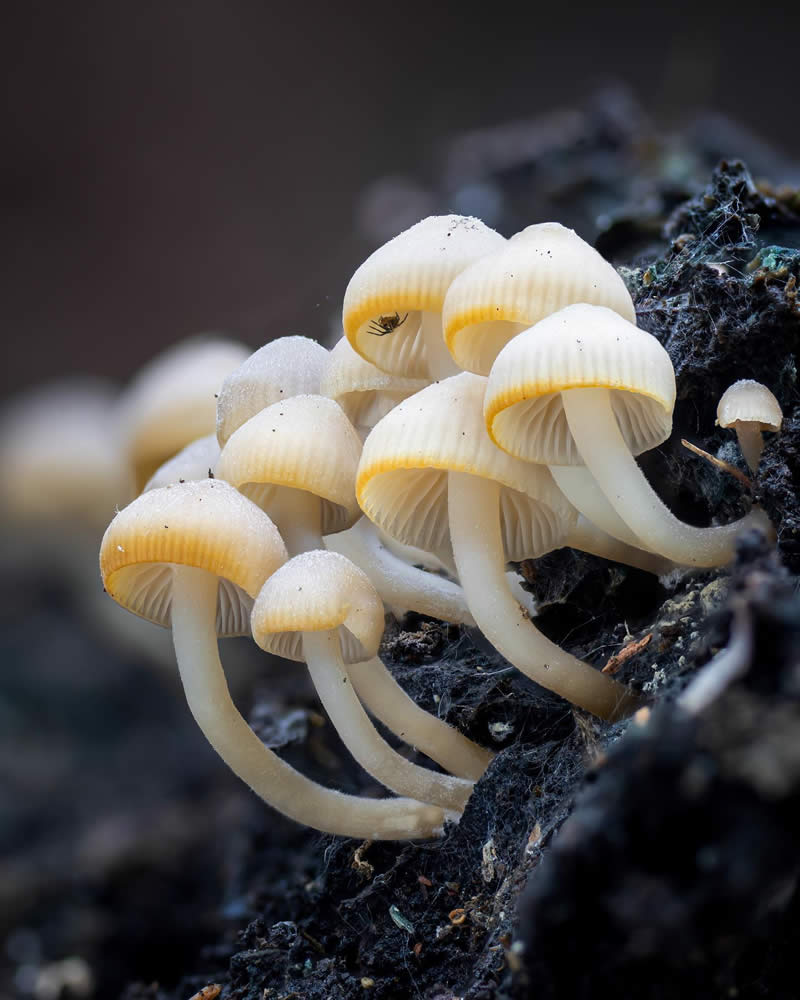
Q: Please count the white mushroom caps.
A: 13